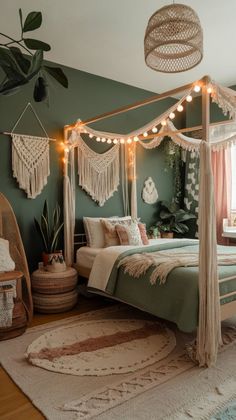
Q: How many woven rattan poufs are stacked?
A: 2